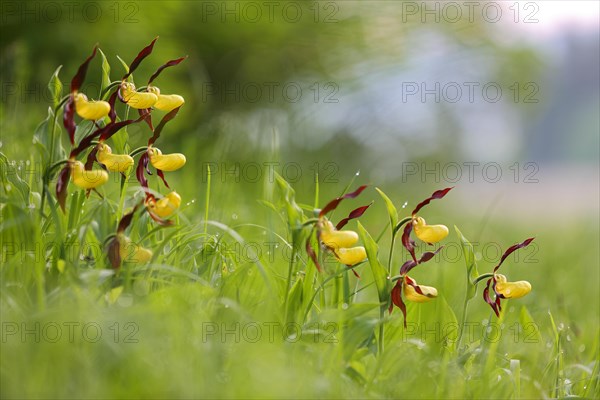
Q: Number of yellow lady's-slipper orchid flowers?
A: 13